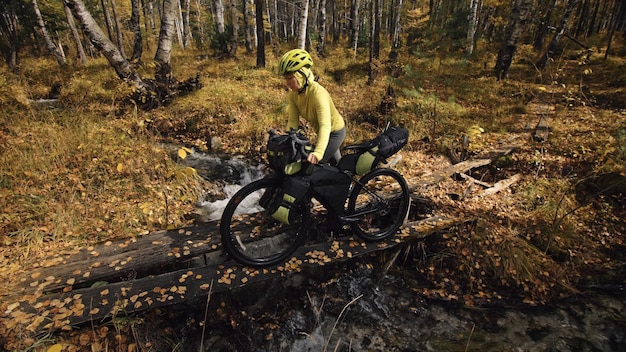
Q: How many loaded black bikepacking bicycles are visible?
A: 1